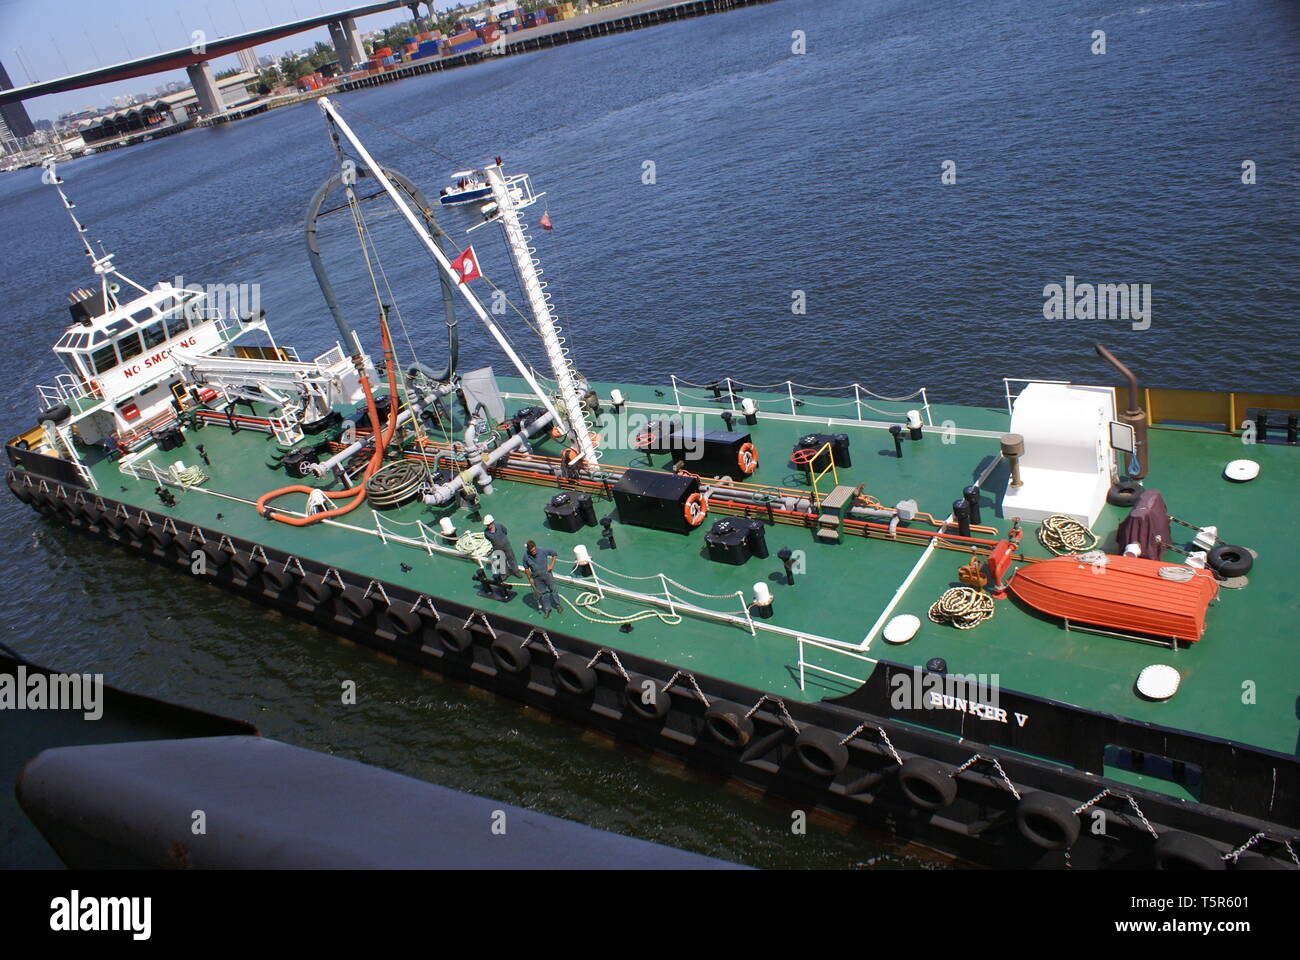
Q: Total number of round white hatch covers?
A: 3